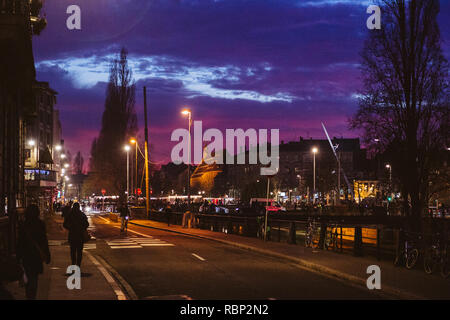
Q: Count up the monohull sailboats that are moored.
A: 0